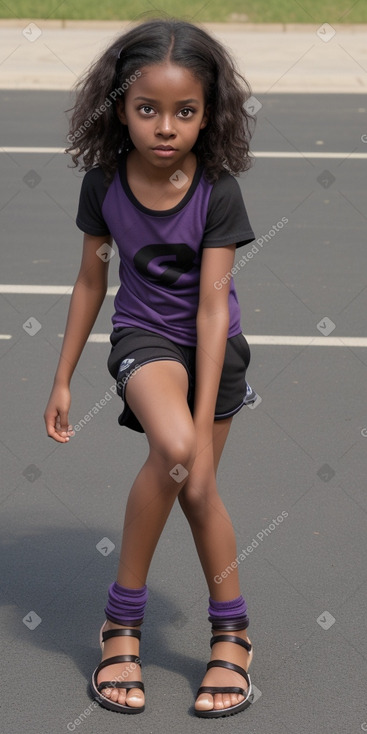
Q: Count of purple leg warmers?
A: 2